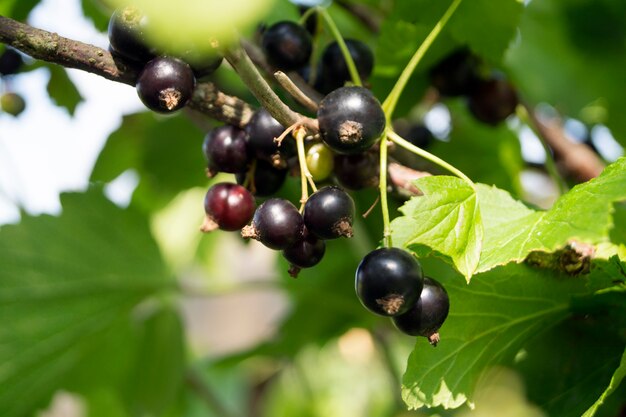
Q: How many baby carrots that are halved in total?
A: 0